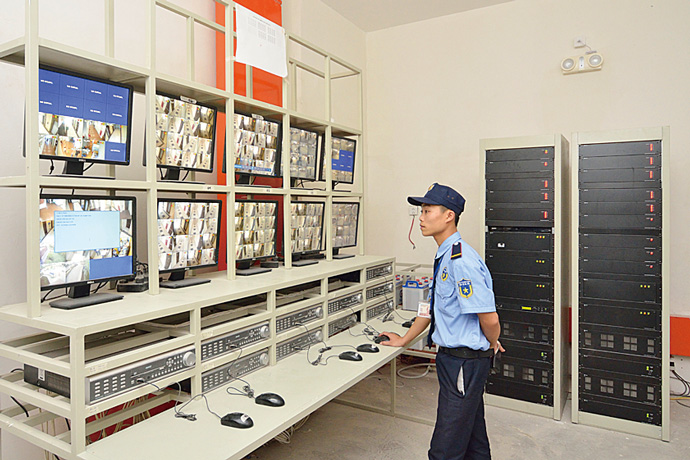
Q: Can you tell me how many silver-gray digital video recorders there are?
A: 10